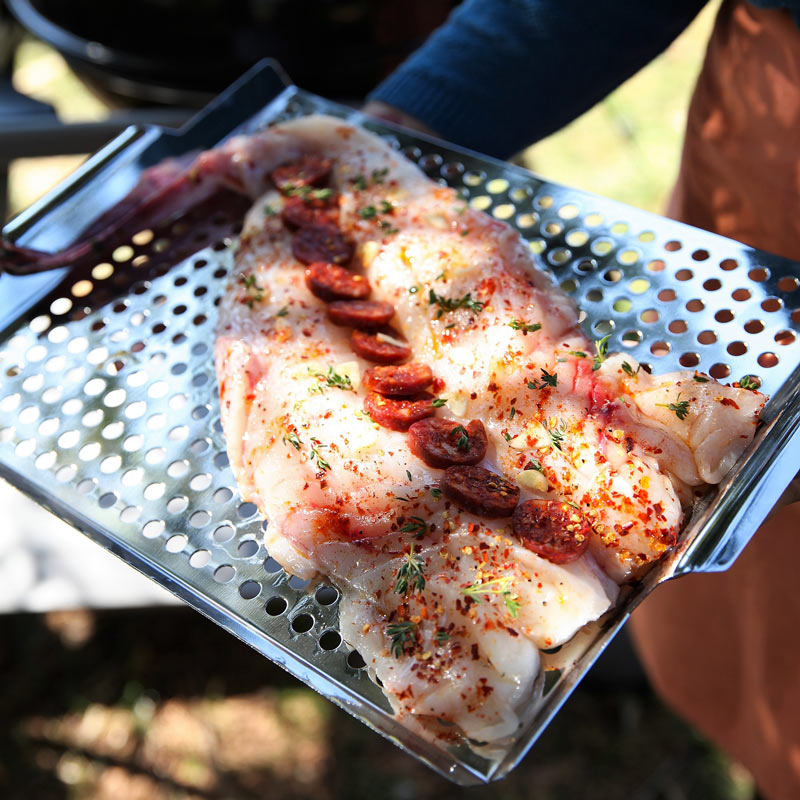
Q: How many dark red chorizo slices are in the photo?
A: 11